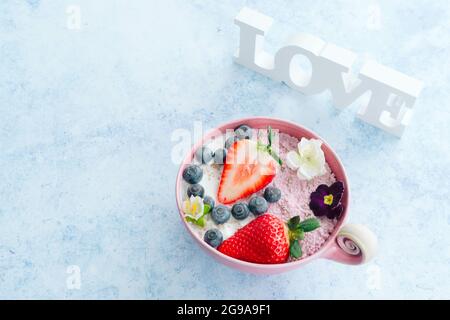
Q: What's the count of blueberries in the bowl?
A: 12